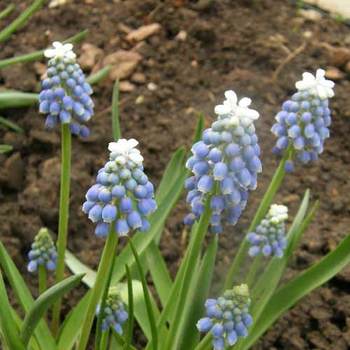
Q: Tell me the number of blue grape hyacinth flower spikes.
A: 8